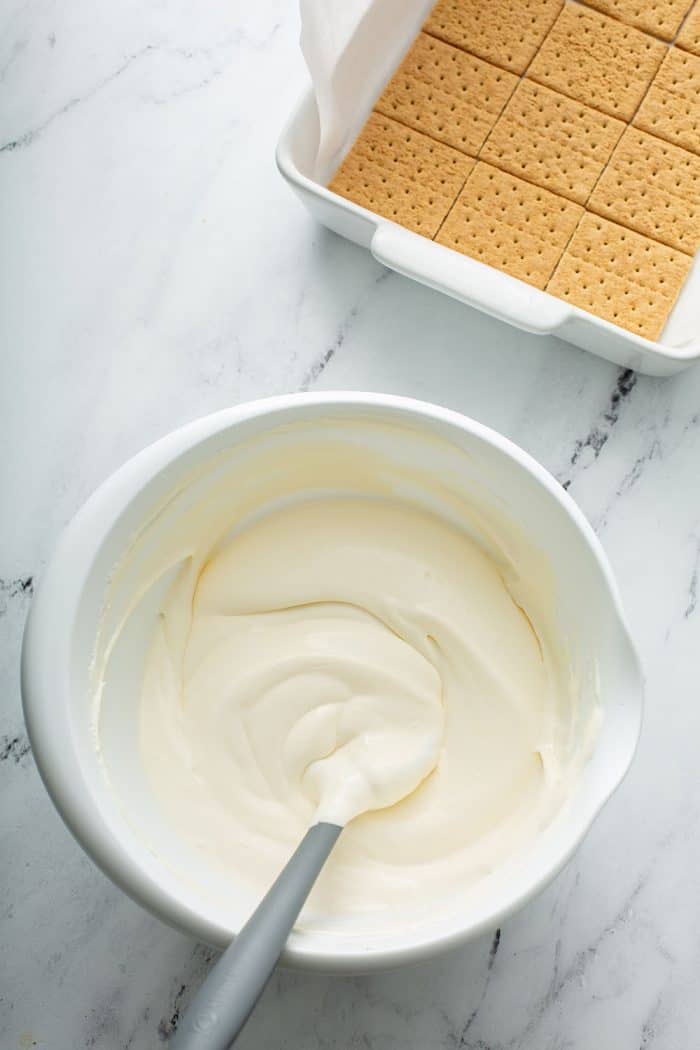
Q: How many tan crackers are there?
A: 11